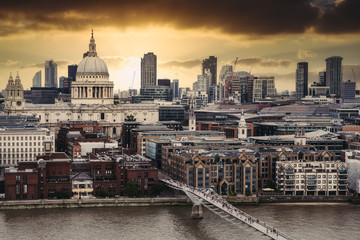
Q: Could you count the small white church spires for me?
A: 2